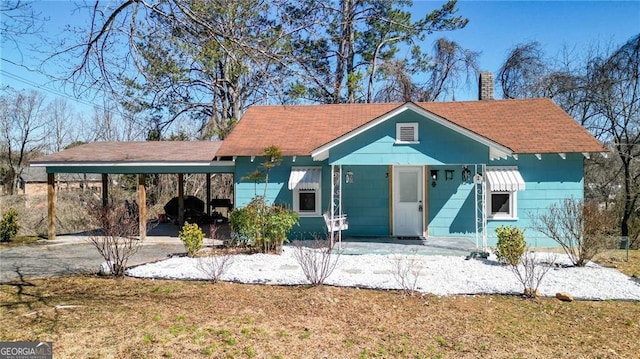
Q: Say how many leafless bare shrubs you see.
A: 6